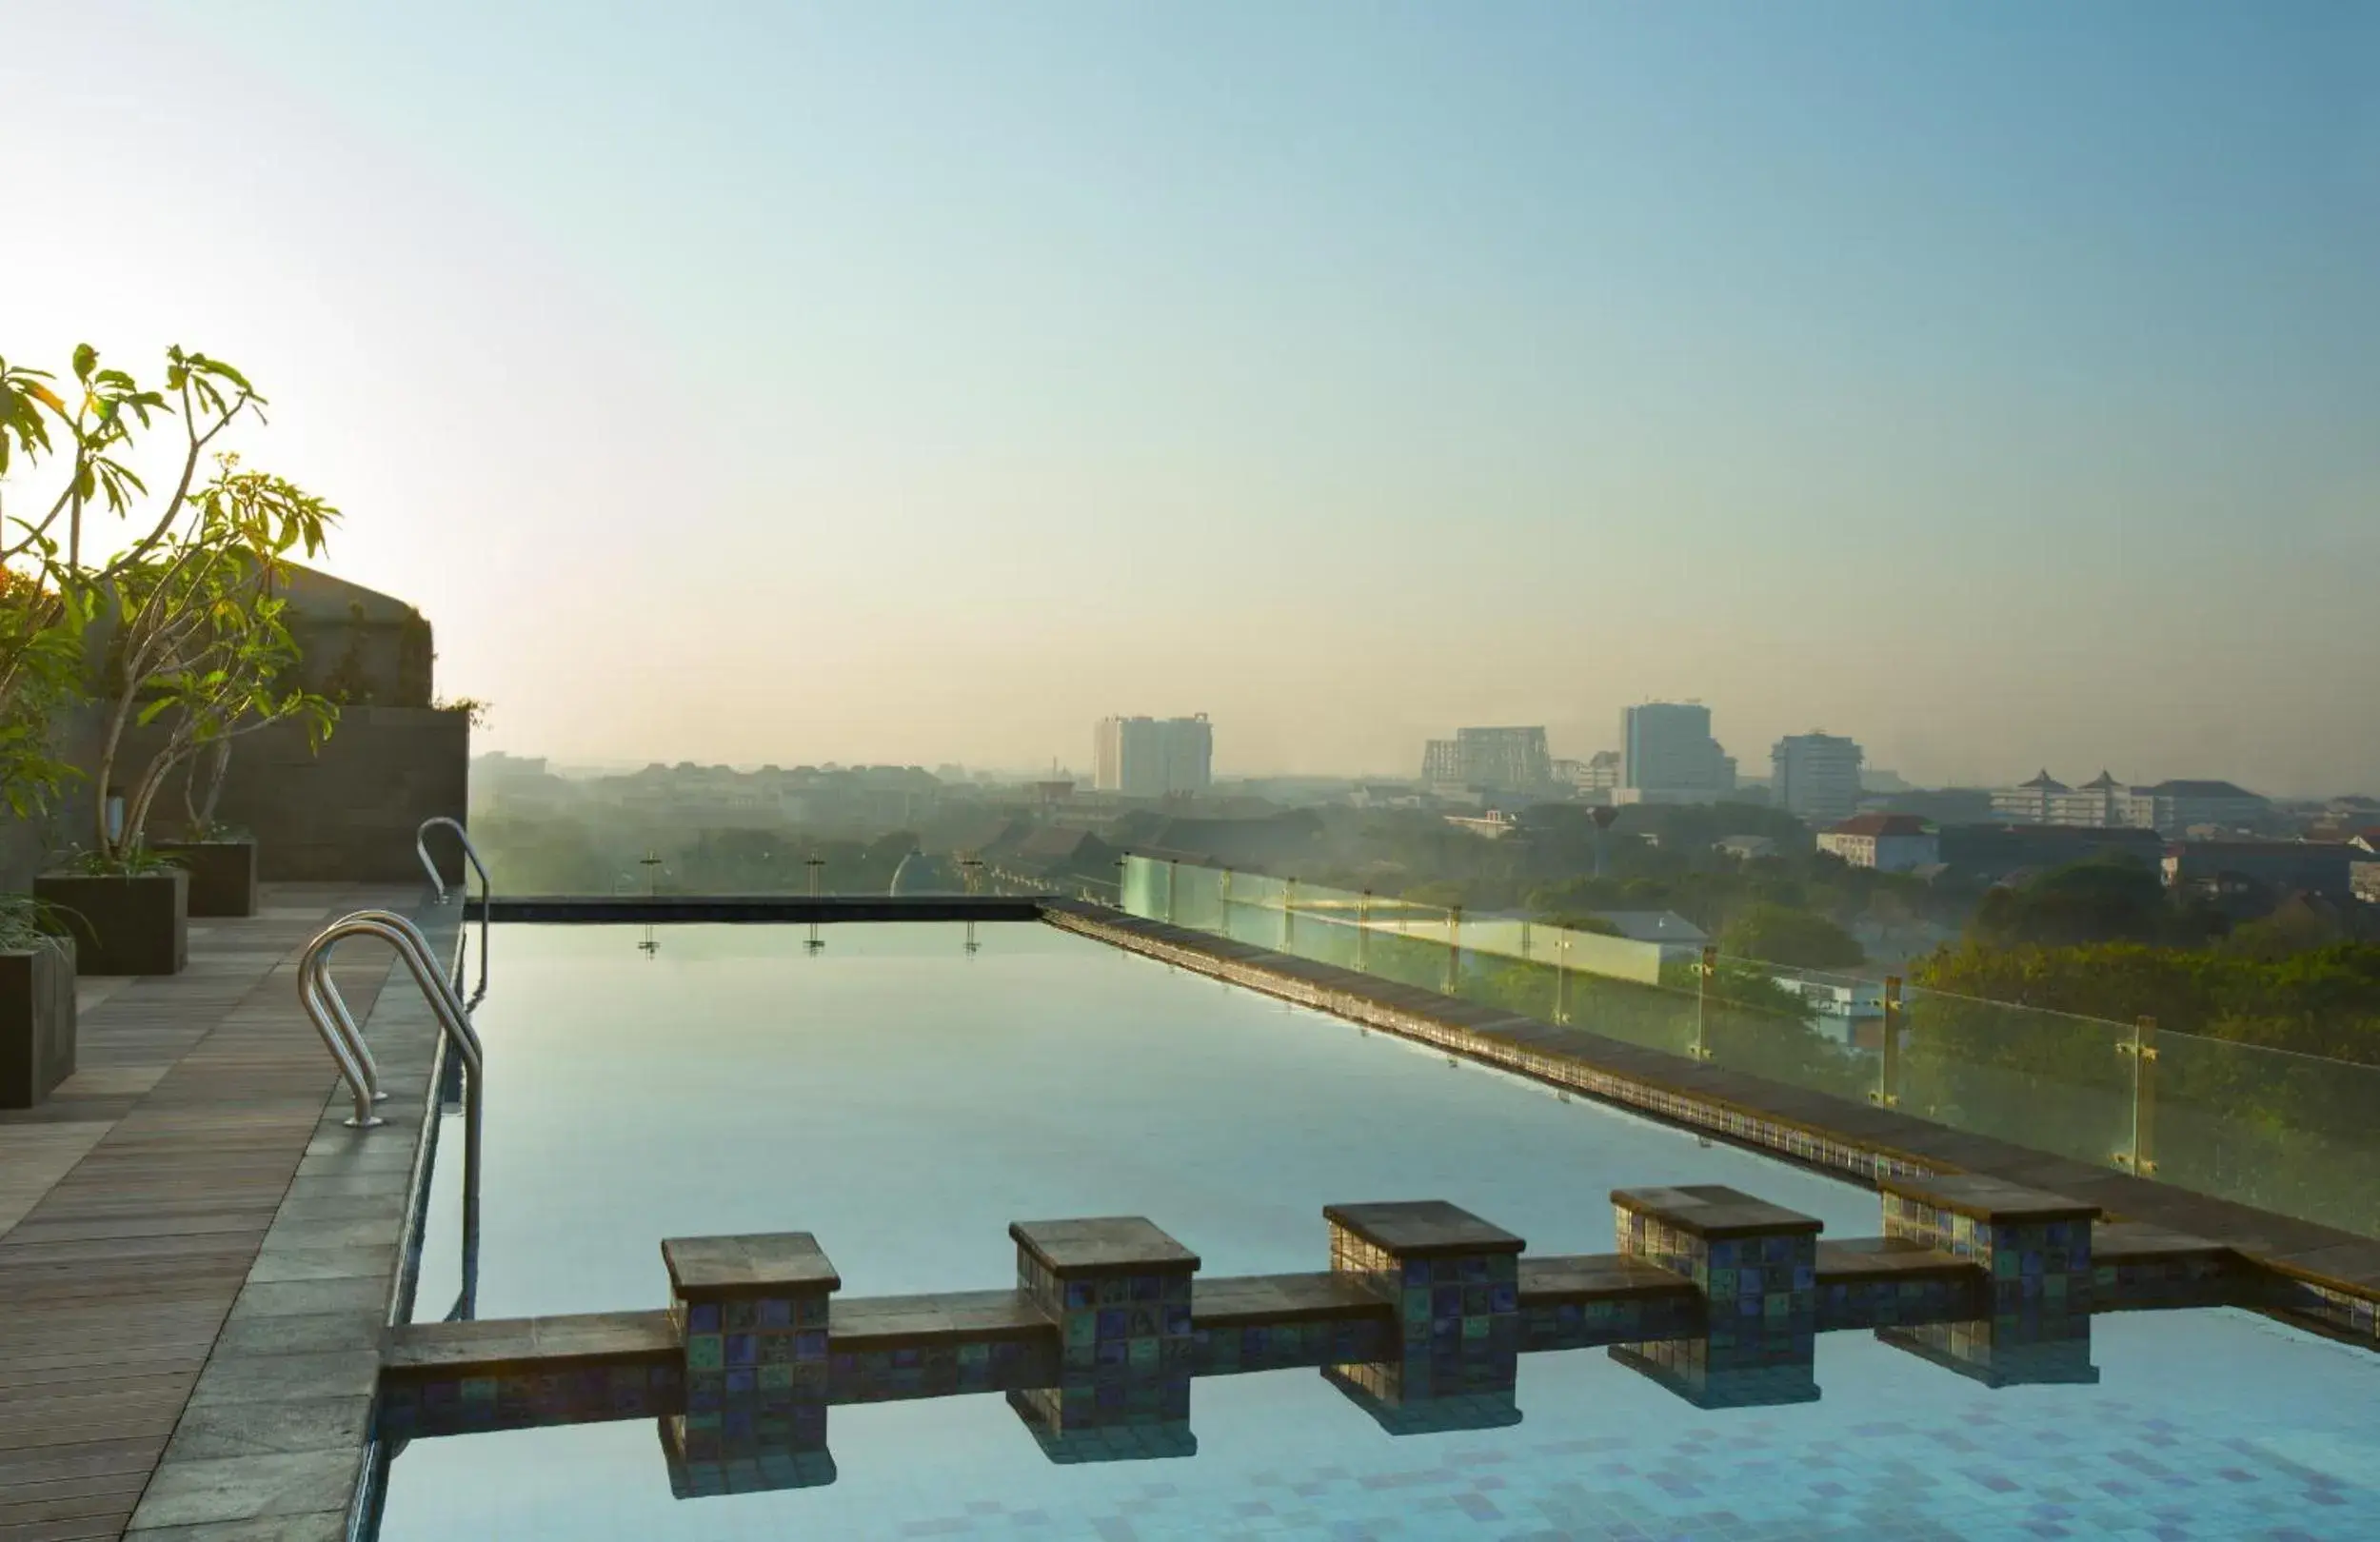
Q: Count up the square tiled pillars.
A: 5